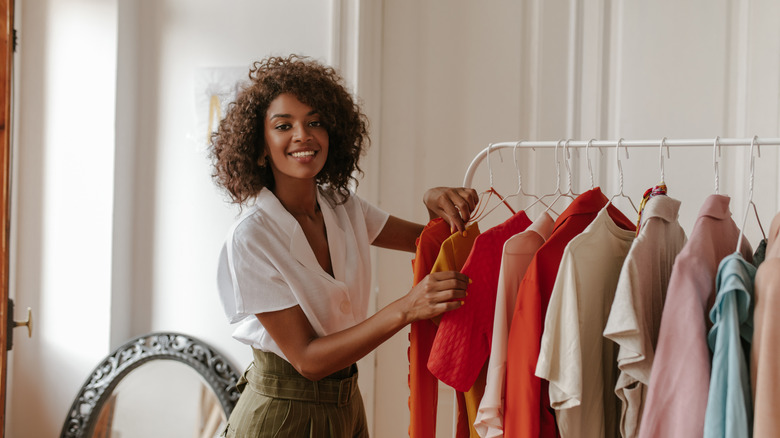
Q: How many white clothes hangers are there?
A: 9